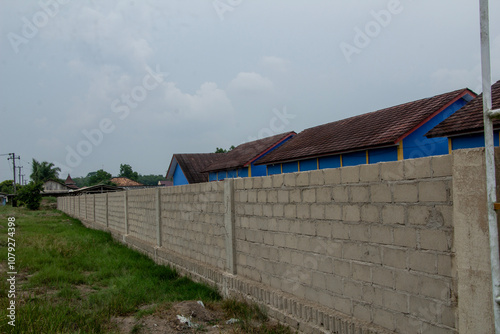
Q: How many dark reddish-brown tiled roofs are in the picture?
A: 4